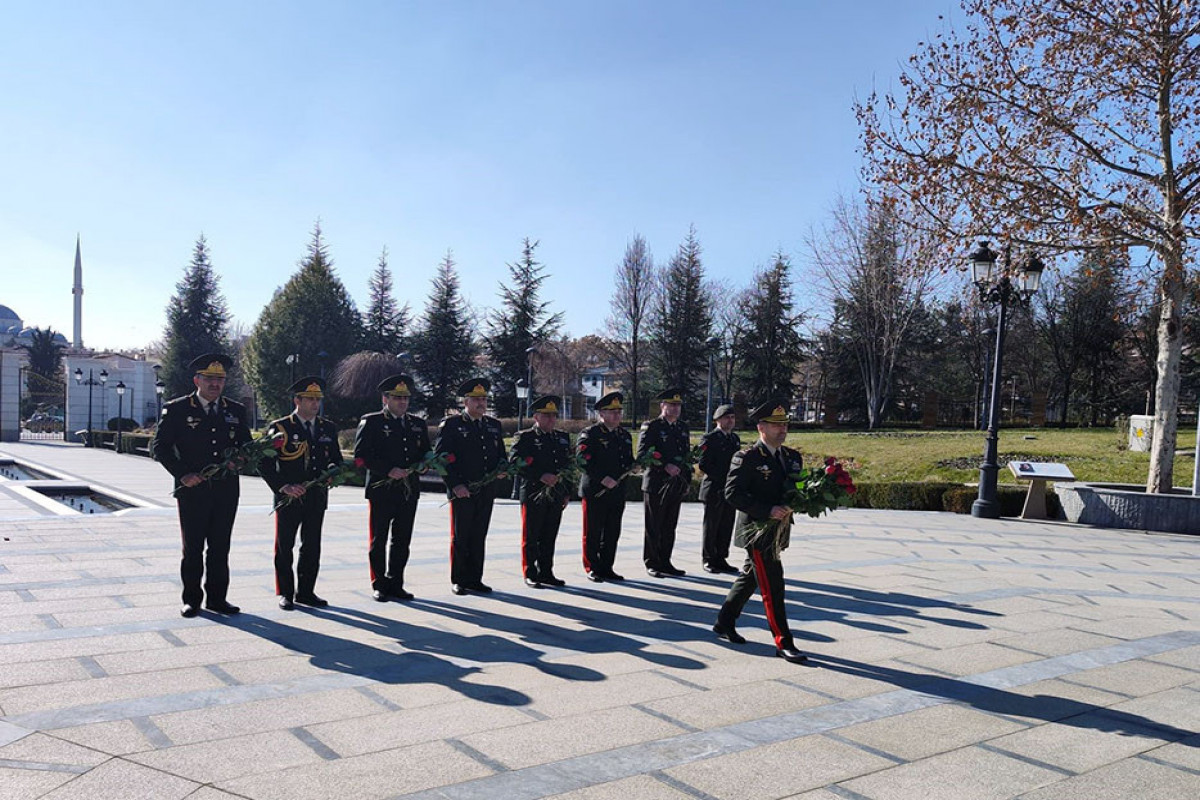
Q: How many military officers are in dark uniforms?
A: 9